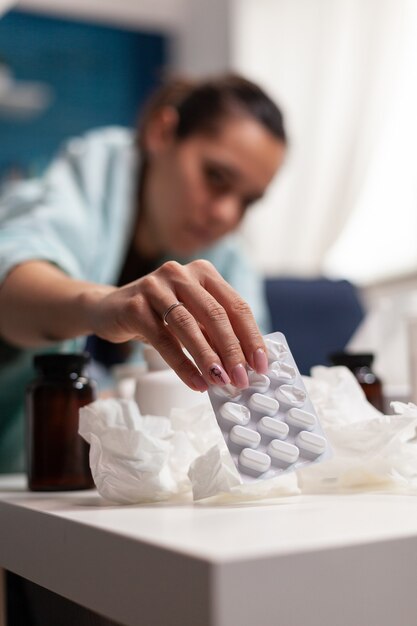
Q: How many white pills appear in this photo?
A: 7